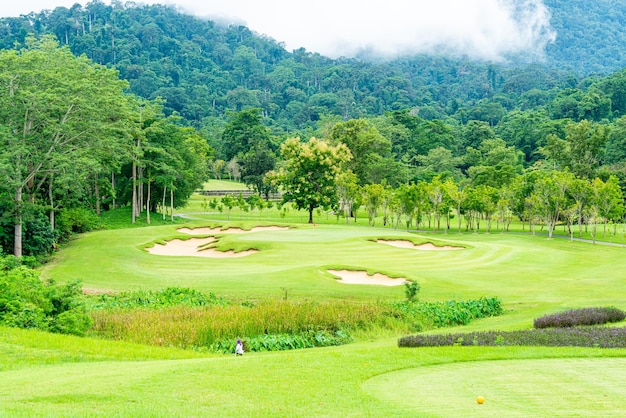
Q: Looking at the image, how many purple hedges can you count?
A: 2